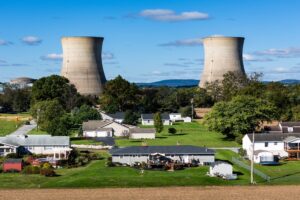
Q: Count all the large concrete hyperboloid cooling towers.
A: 2